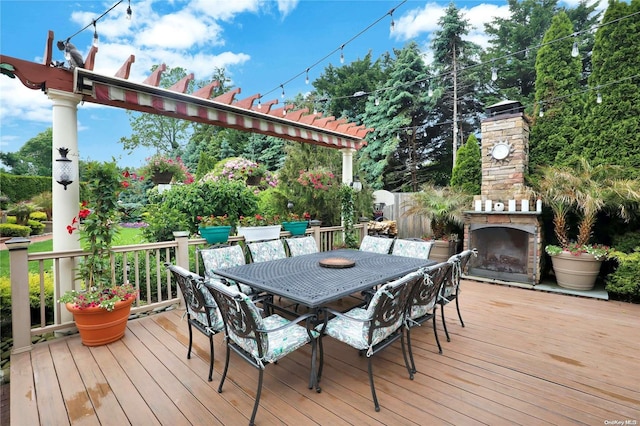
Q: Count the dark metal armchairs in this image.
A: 10